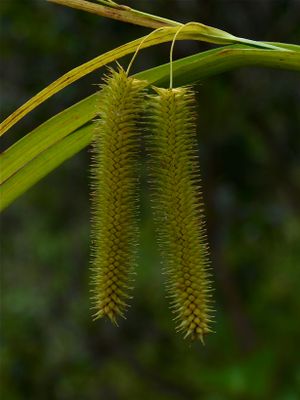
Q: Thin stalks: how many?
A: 2